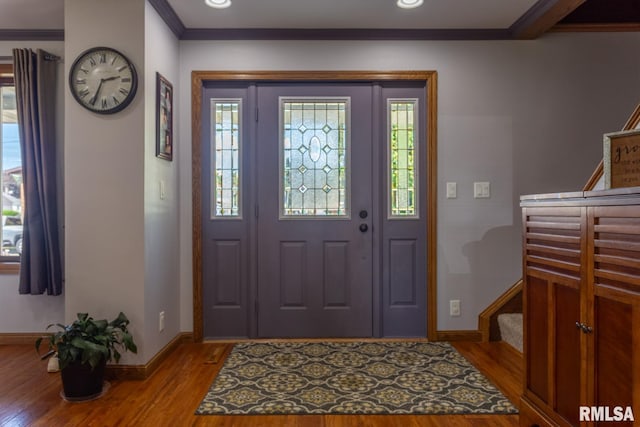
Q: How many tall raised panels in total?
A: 4